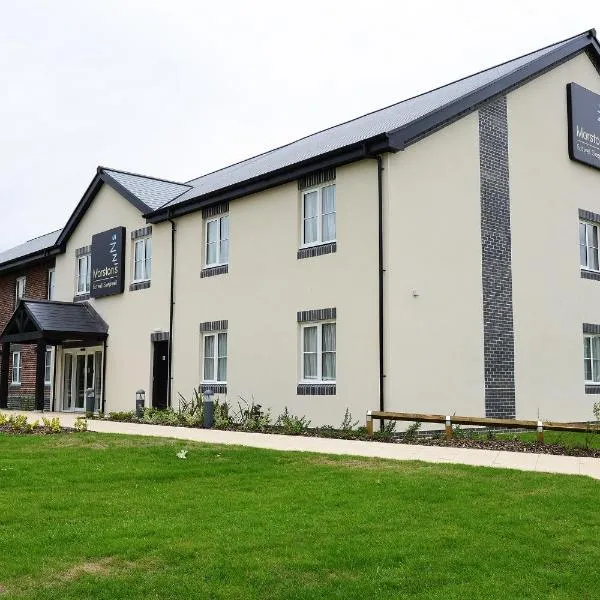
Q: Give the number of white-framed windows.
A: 12